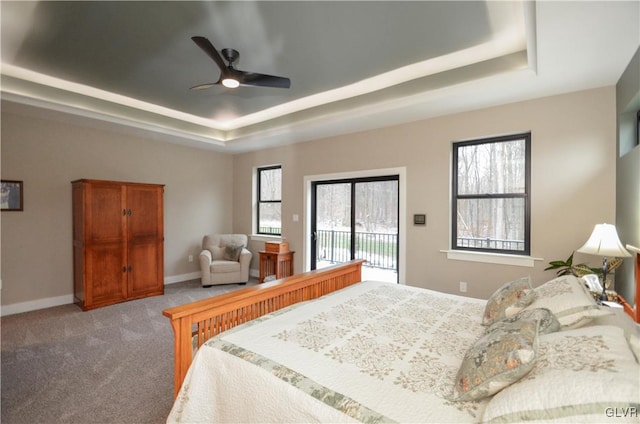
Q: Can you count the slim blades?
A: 3